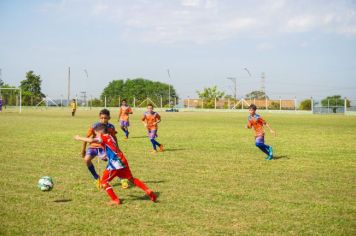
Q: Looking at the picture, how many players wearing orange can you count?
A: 4